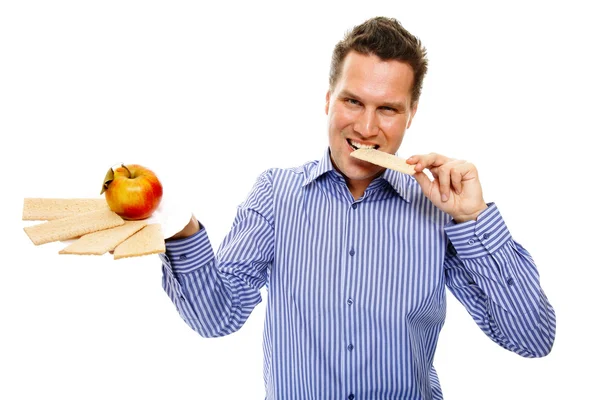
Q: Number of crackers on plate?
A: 4